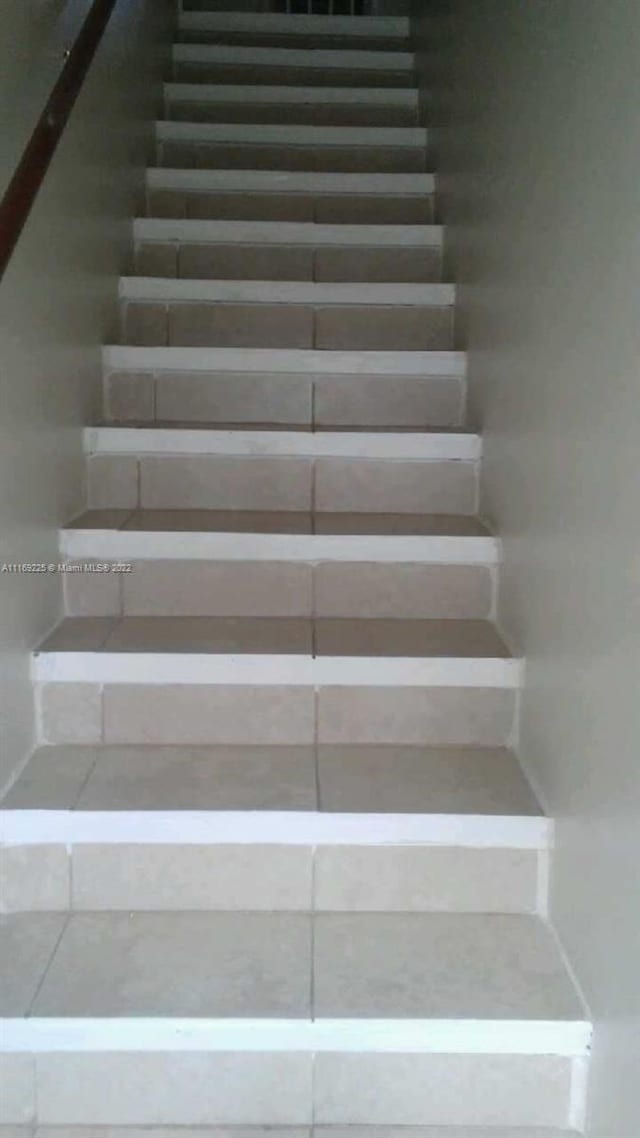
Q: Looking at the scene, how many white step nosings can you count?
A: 13